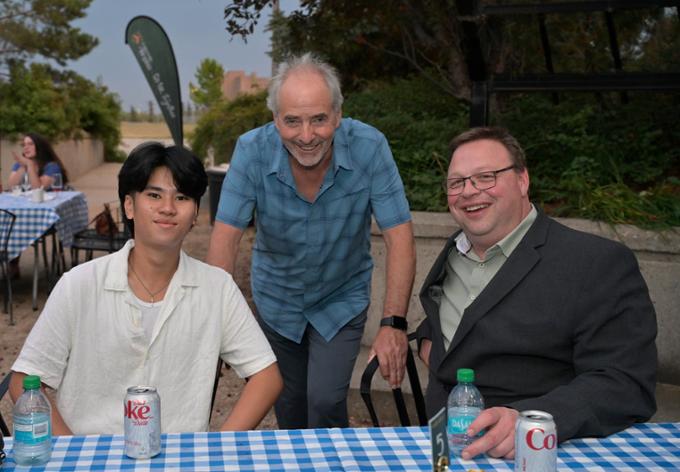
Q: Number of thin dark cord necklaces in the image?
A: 1